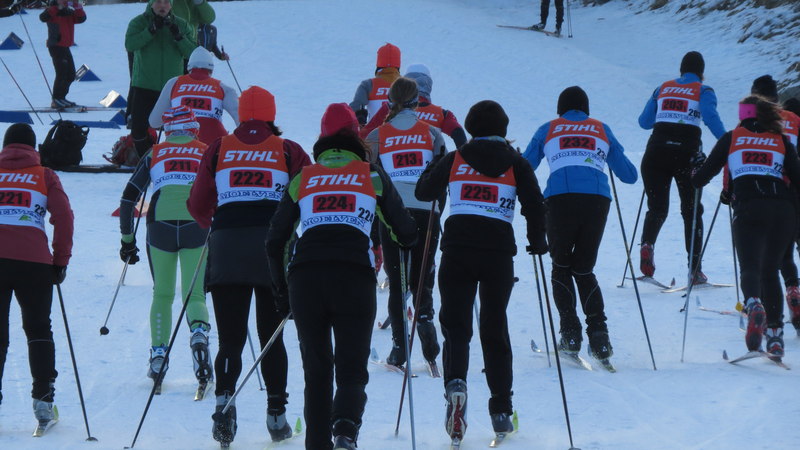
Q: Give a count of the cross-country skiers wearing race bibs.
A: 13